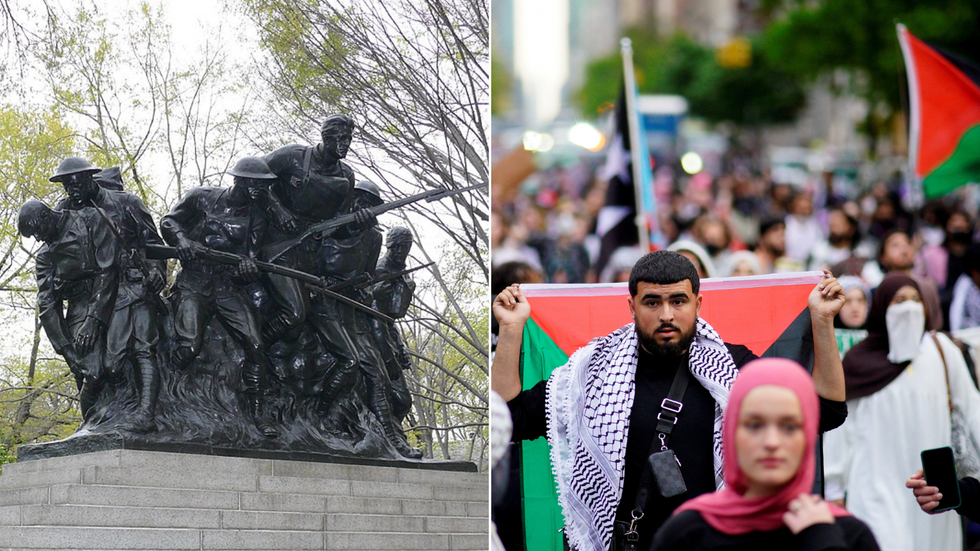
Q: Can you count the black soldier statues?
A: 6